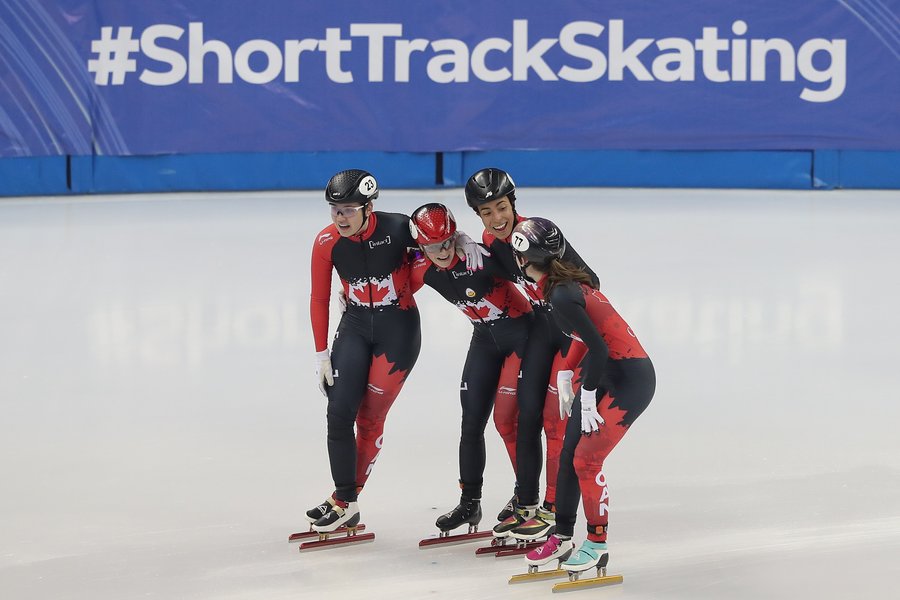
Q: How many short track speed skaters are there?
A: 4